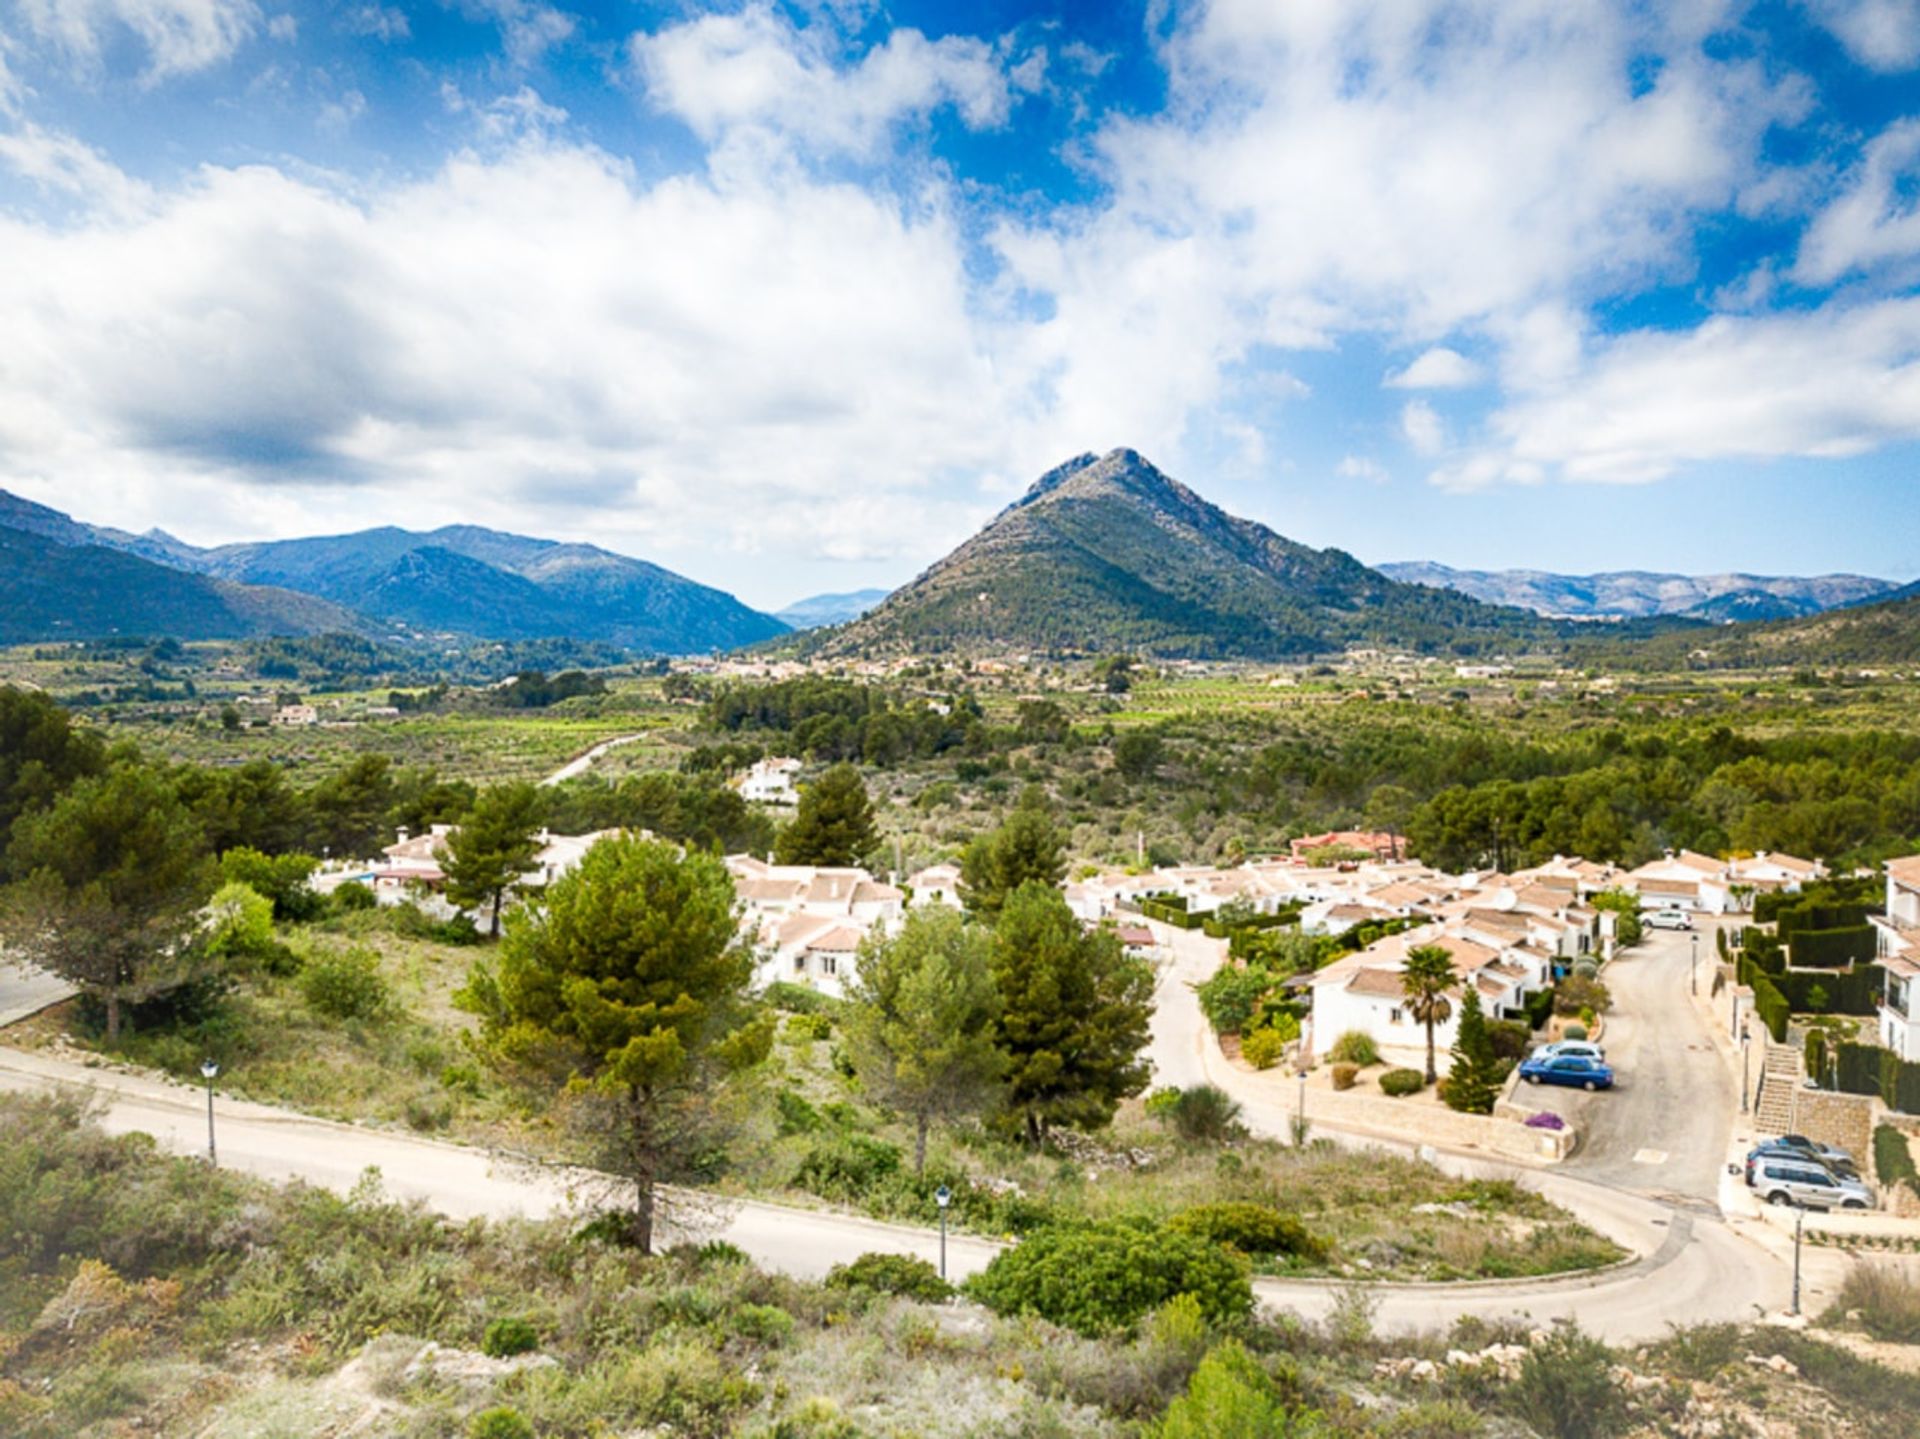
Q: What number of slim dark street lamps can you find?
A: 6